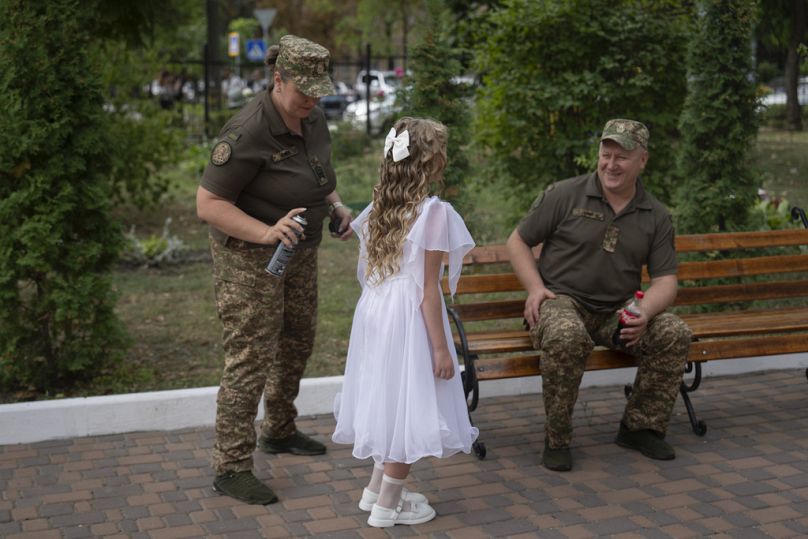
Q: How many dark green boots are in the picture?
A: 4